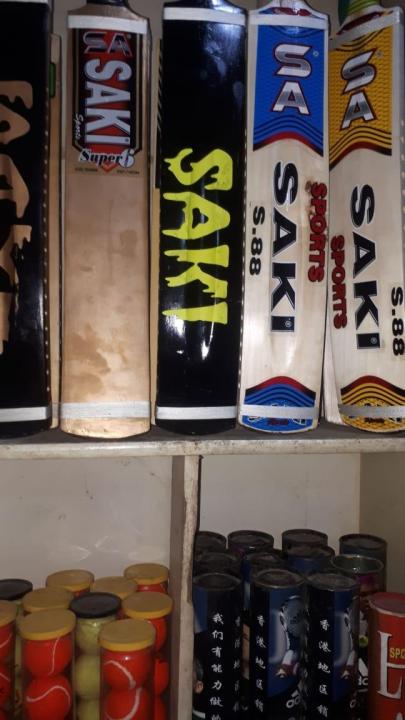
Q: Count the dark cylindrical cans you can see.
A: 11